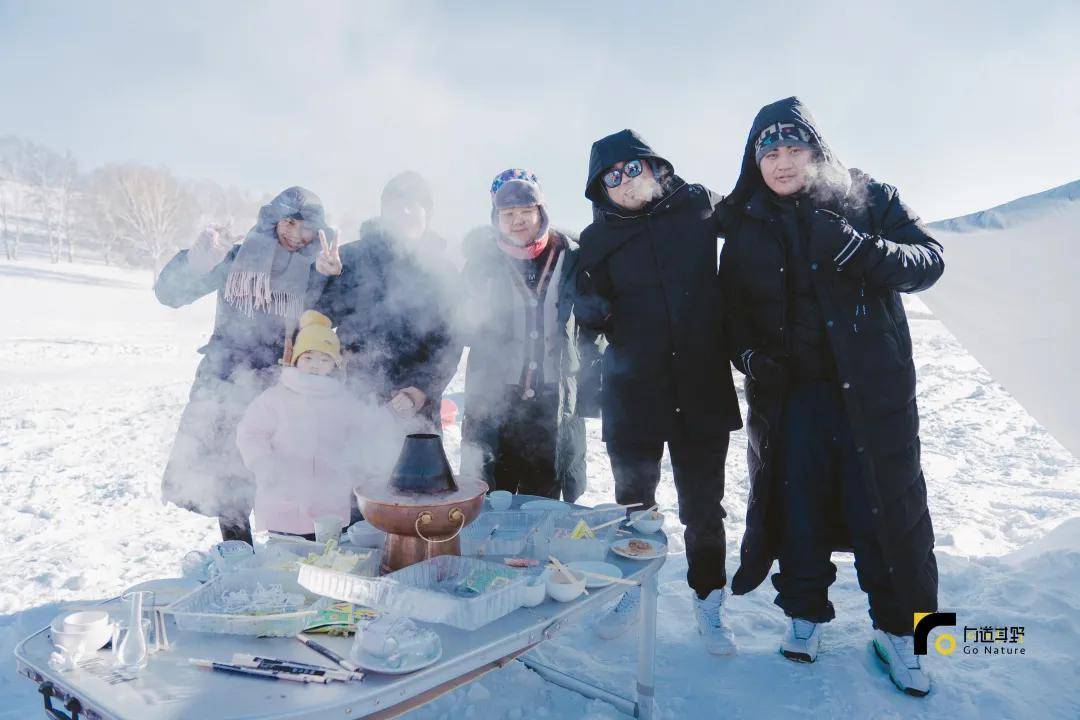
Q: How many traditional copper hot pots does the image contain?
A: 1